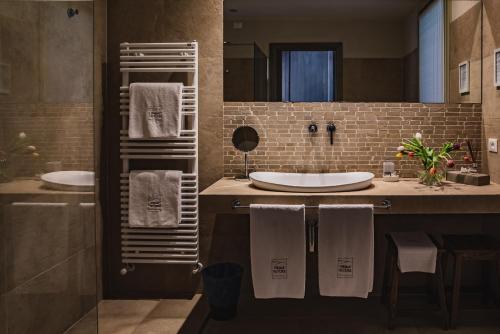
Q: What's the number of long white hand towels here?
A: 2